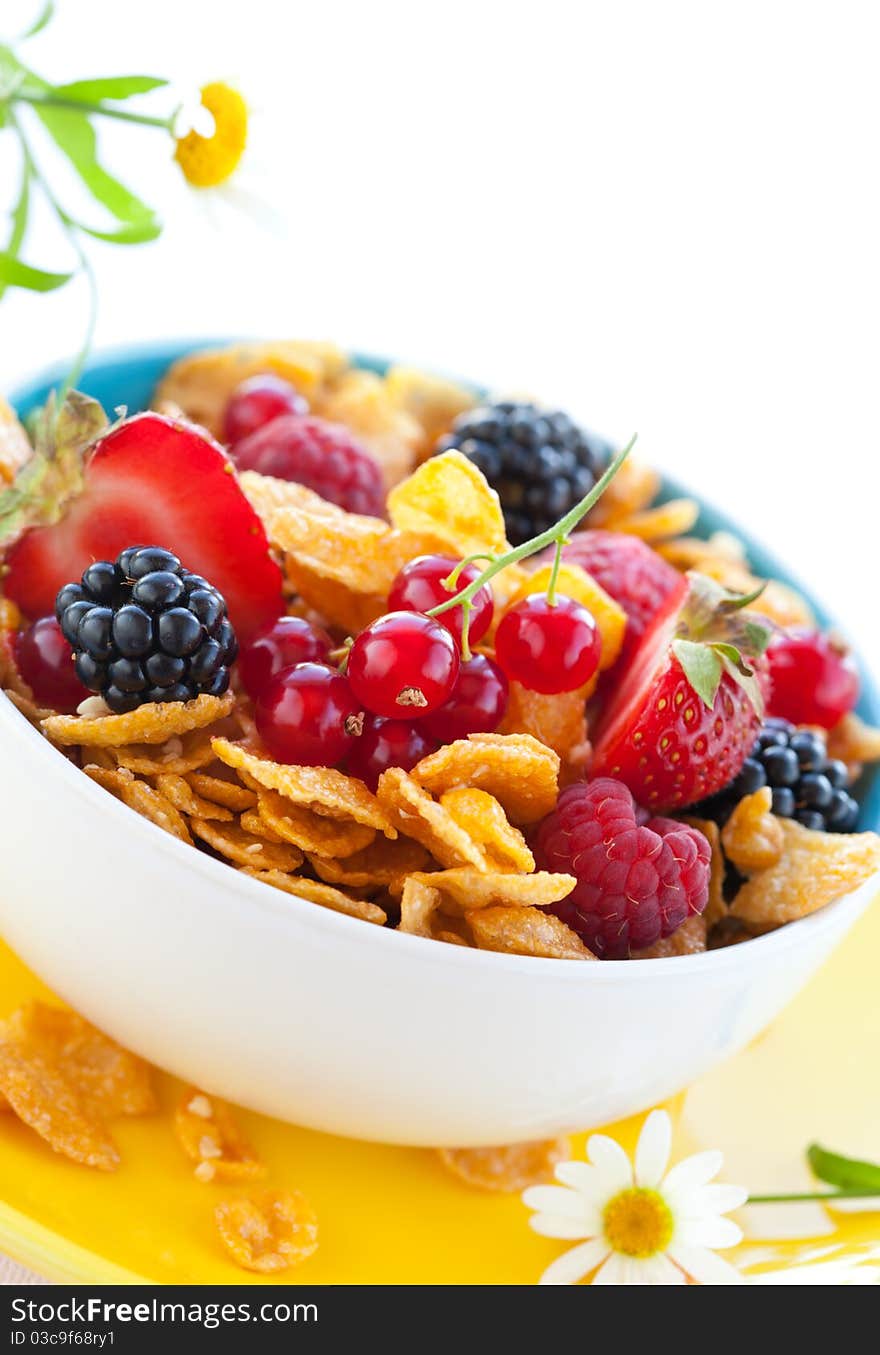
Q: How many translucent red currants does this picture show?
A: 10